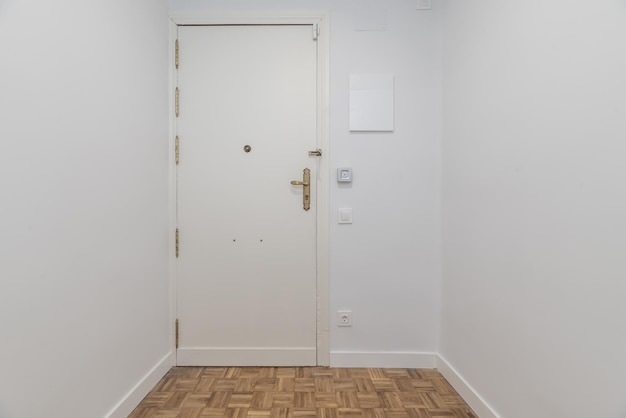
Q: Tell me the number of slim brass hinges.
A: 5